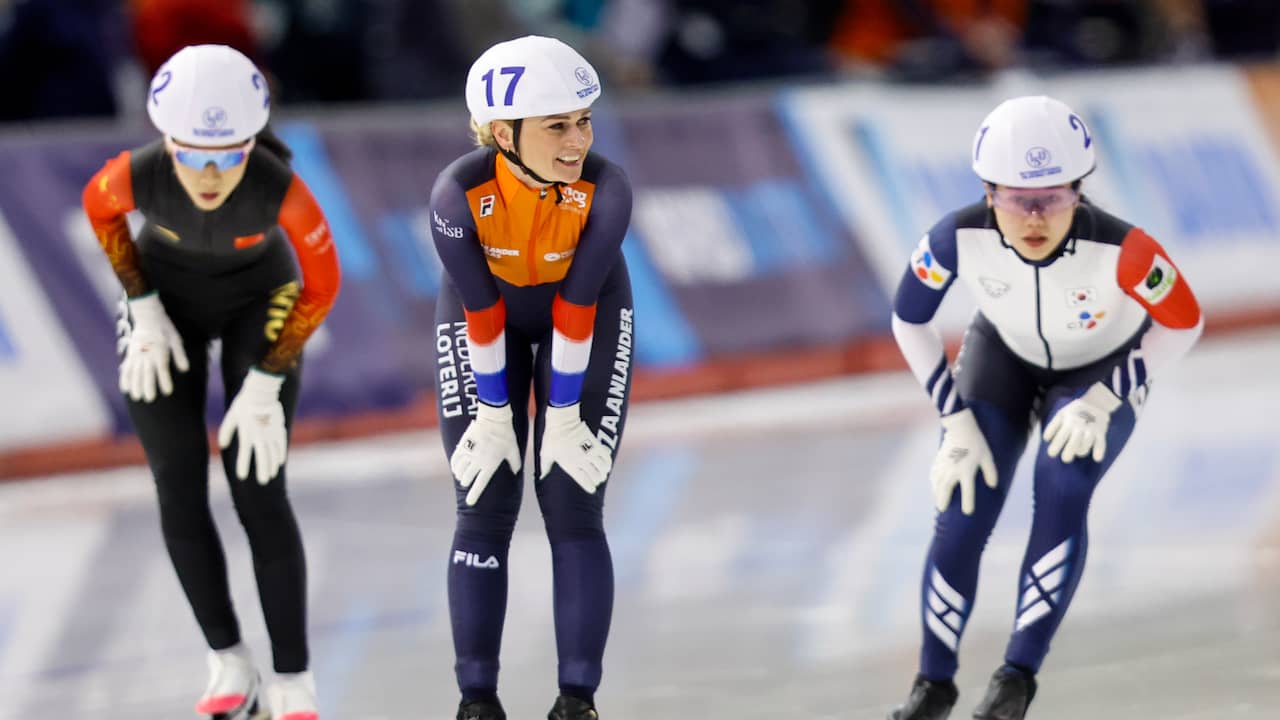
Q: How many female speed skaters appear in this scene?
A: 3